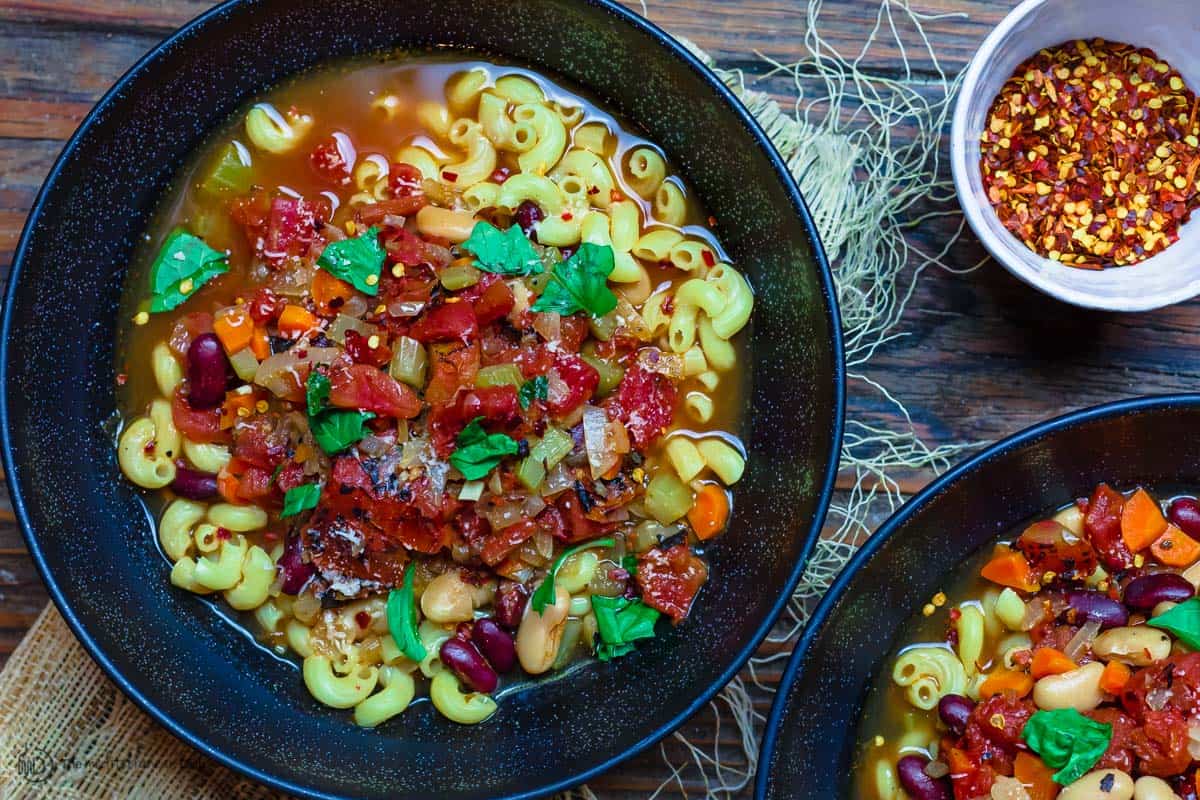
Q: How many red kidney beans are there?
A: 12